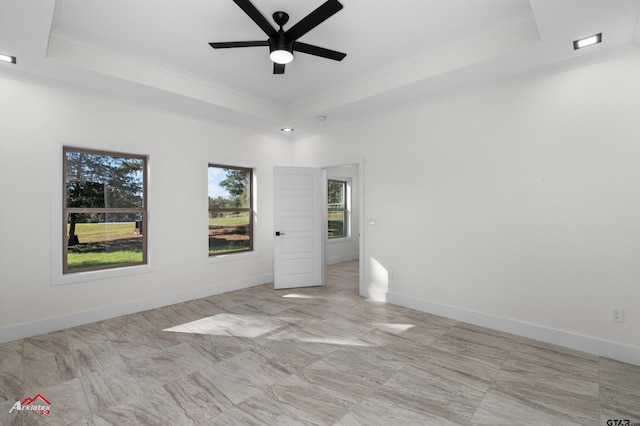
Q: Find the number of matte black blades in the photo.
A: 5